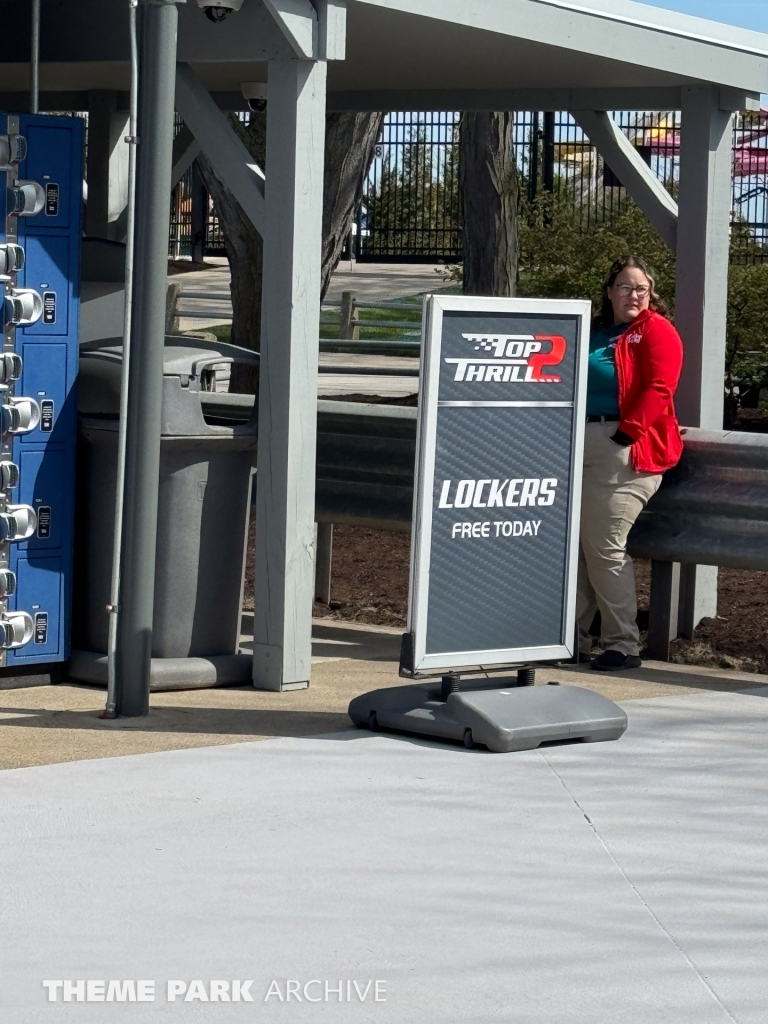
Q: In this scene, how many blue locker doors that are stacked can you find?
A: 5